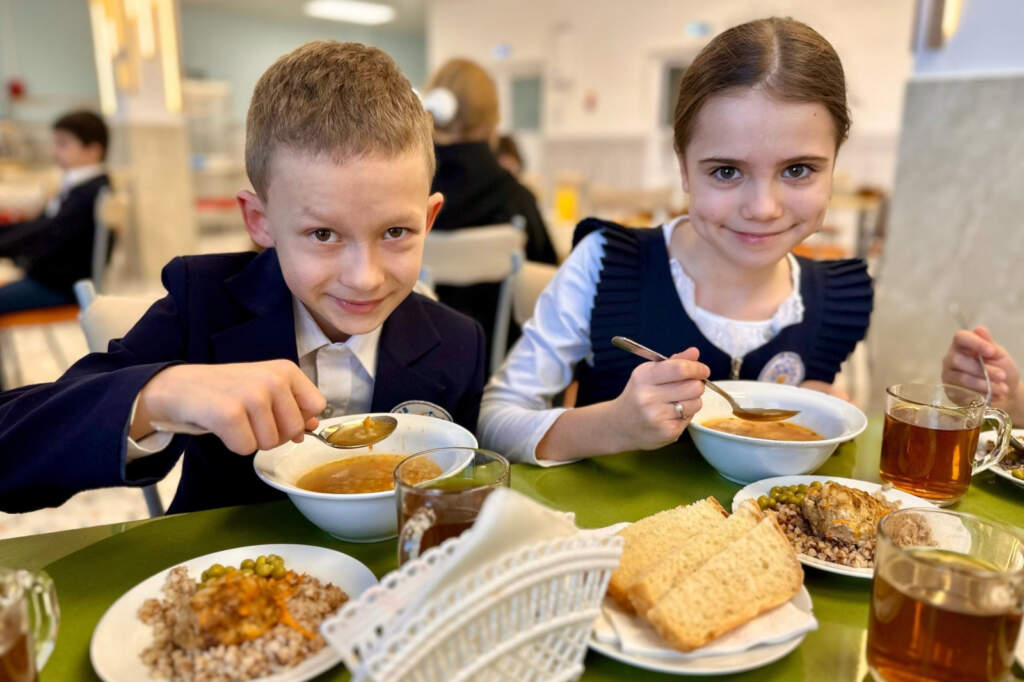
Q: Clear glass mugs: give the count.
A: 4